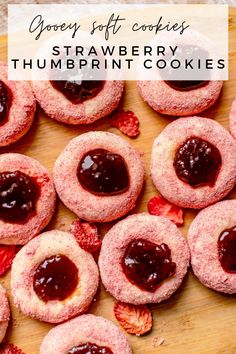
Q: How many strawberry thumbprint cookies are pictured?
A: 12